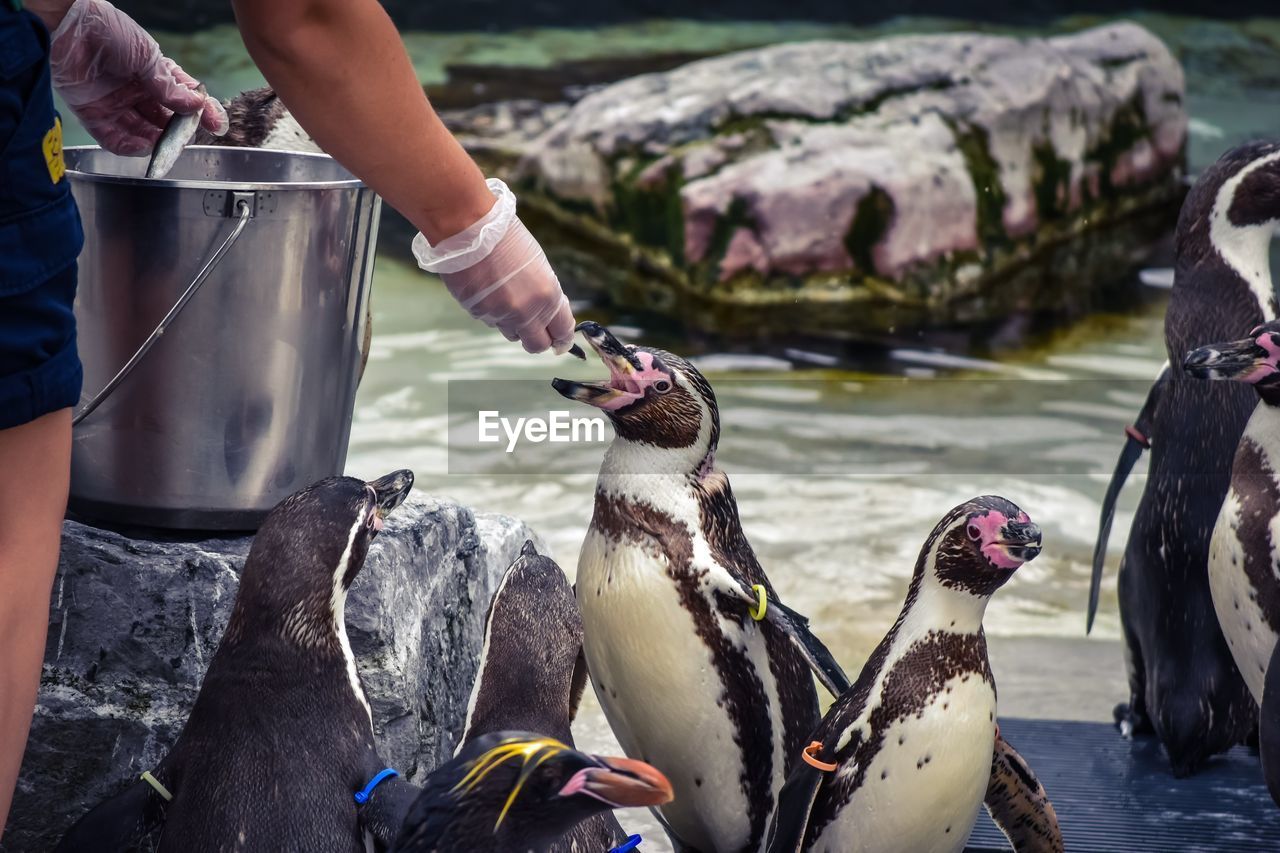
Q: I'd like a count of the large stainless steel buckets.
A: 1